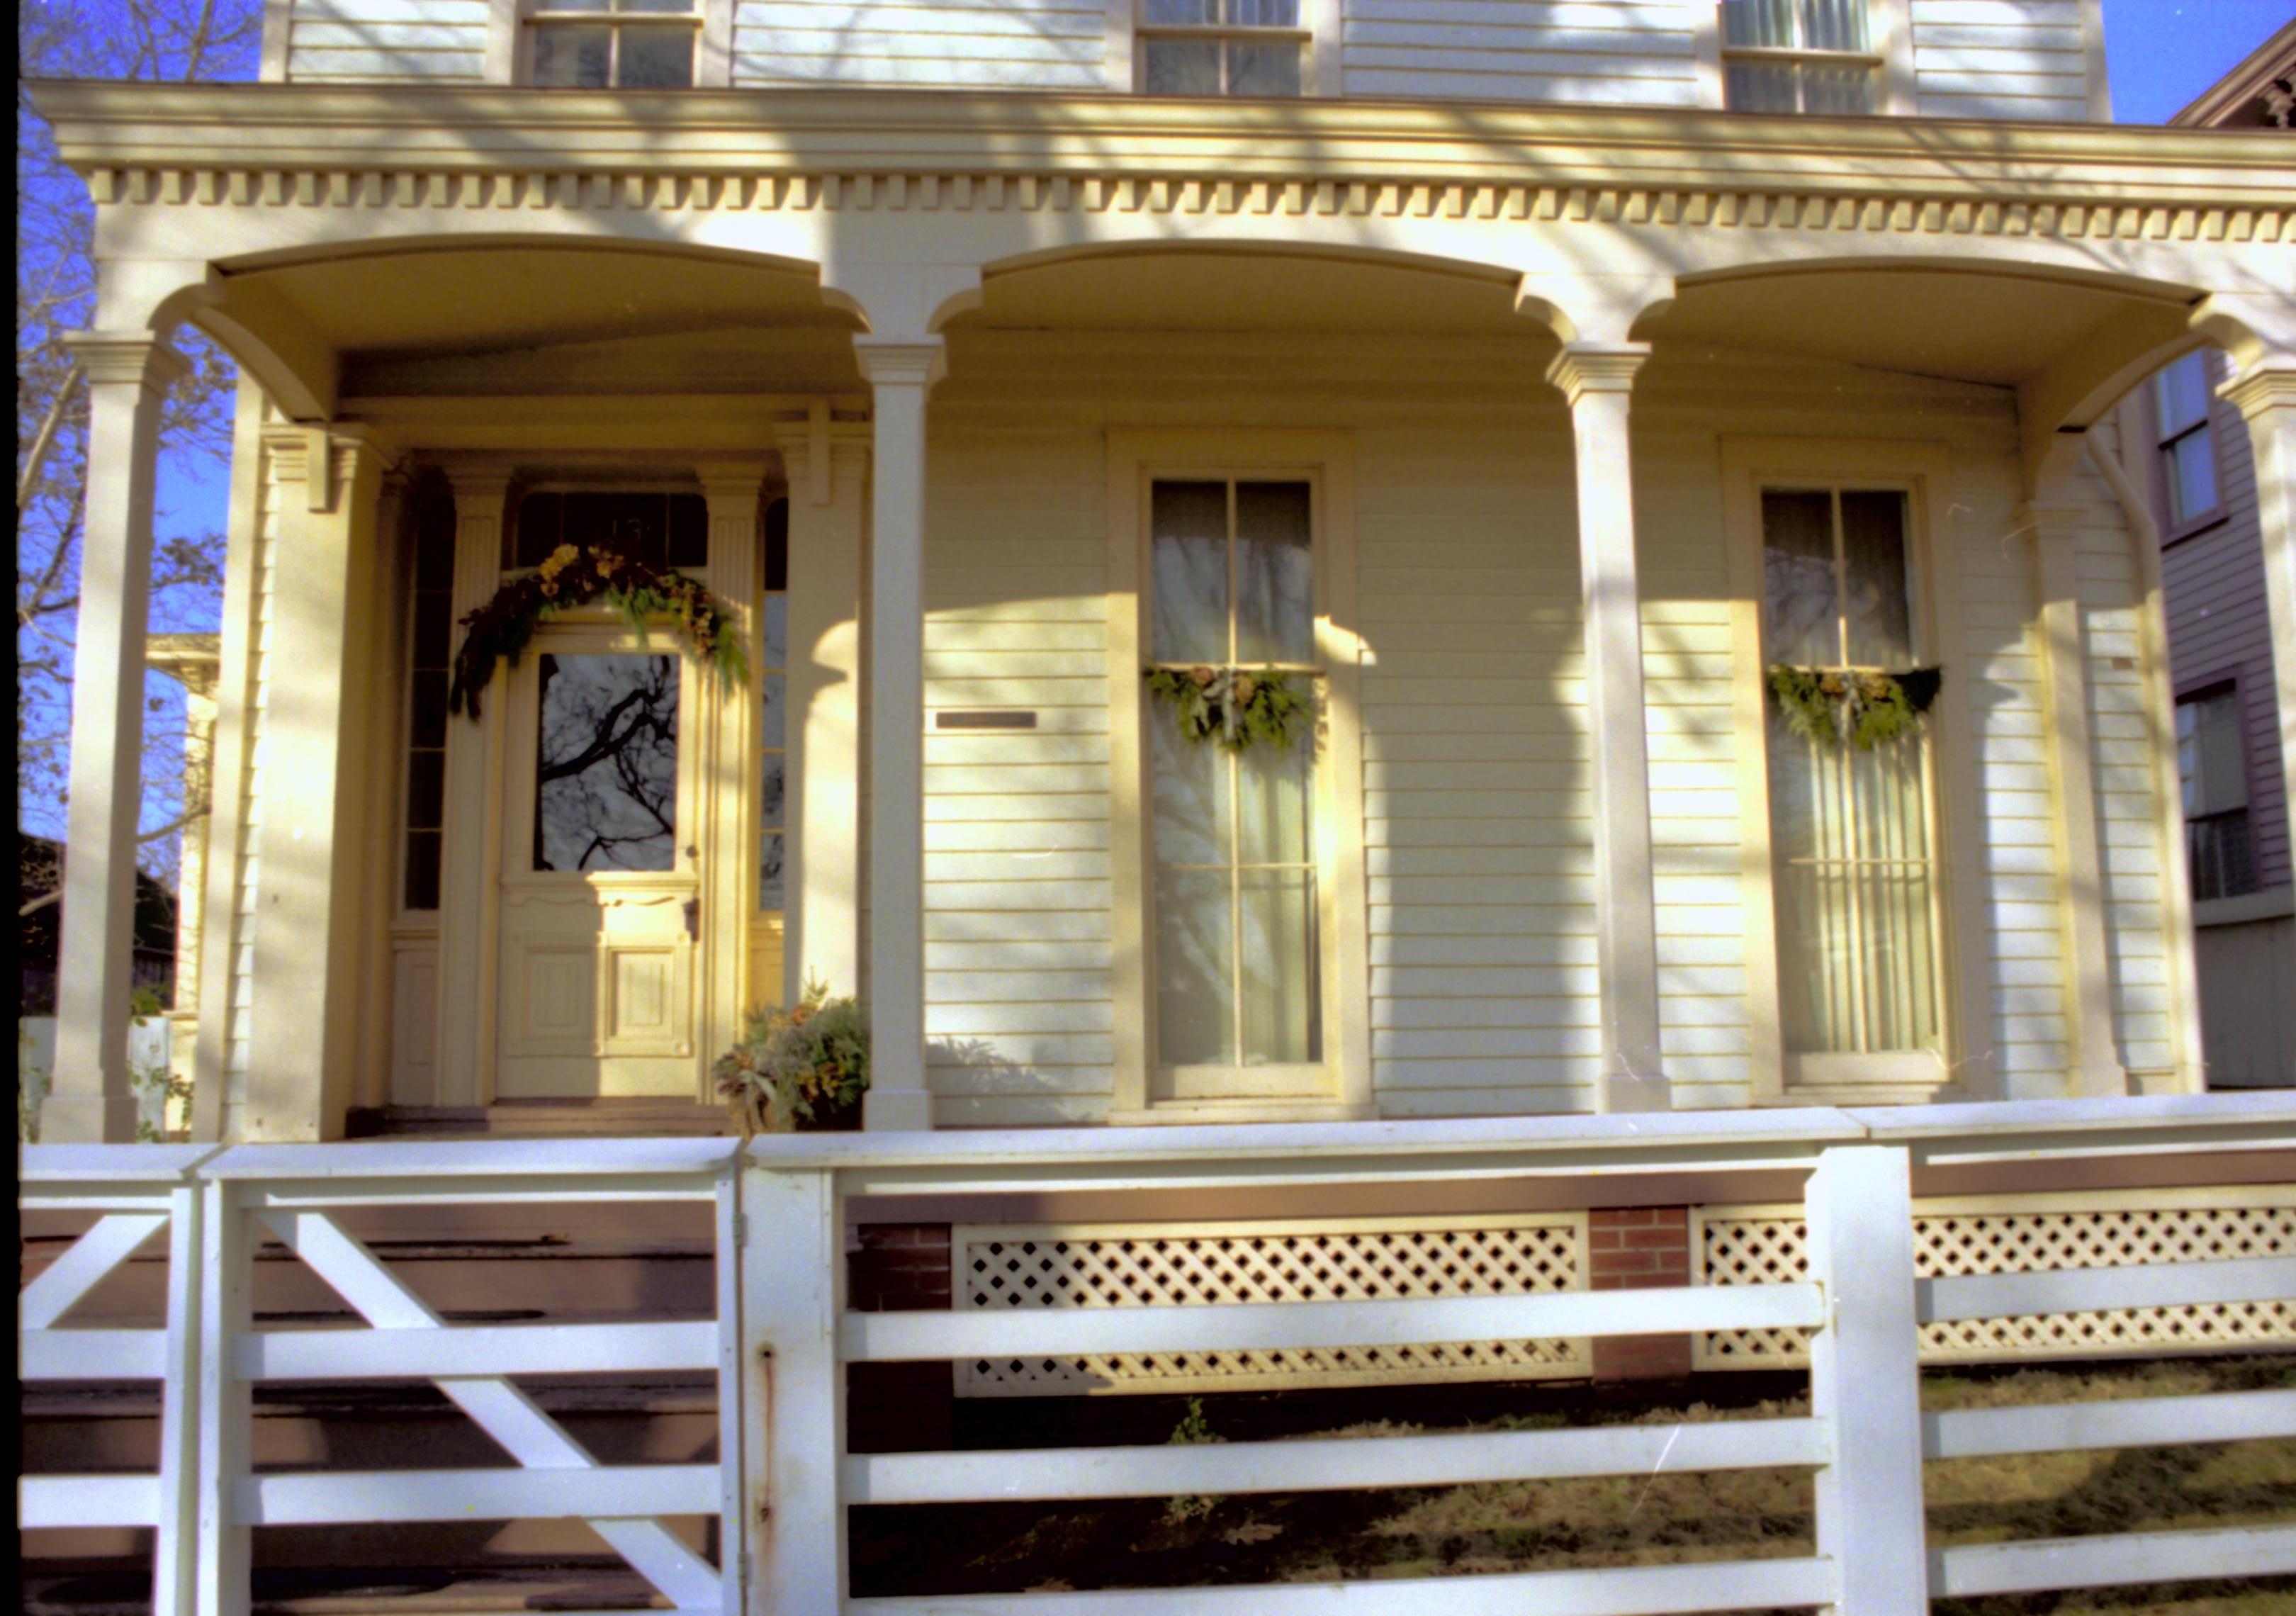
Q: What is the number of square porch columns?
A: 4